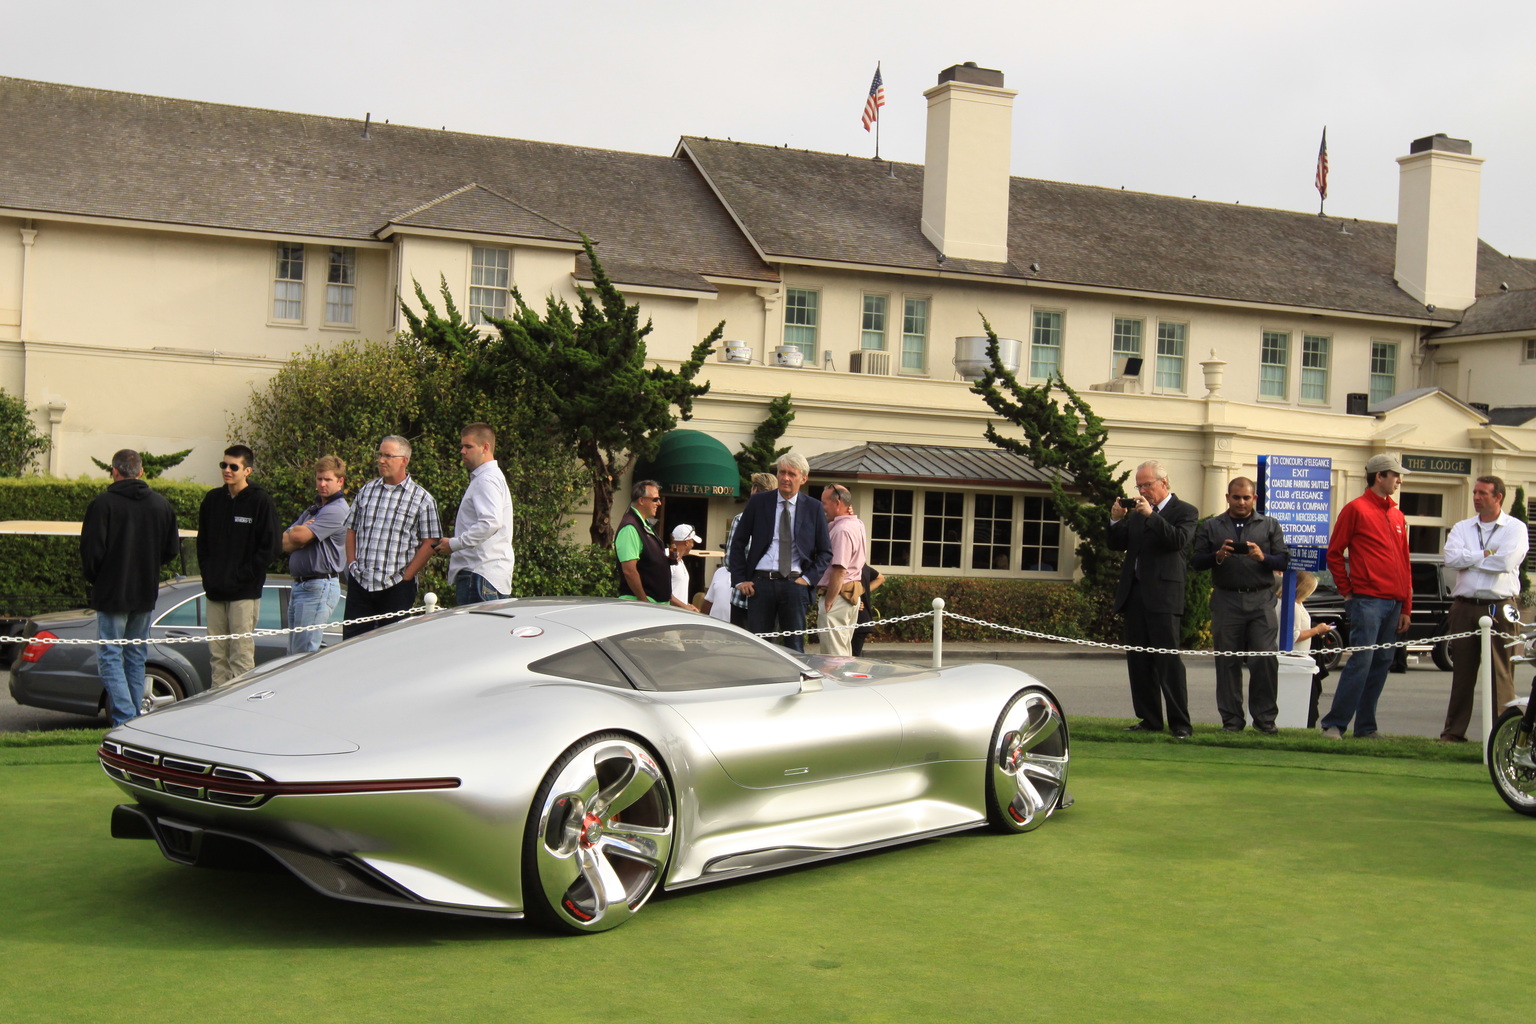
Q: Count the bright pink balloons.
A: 0